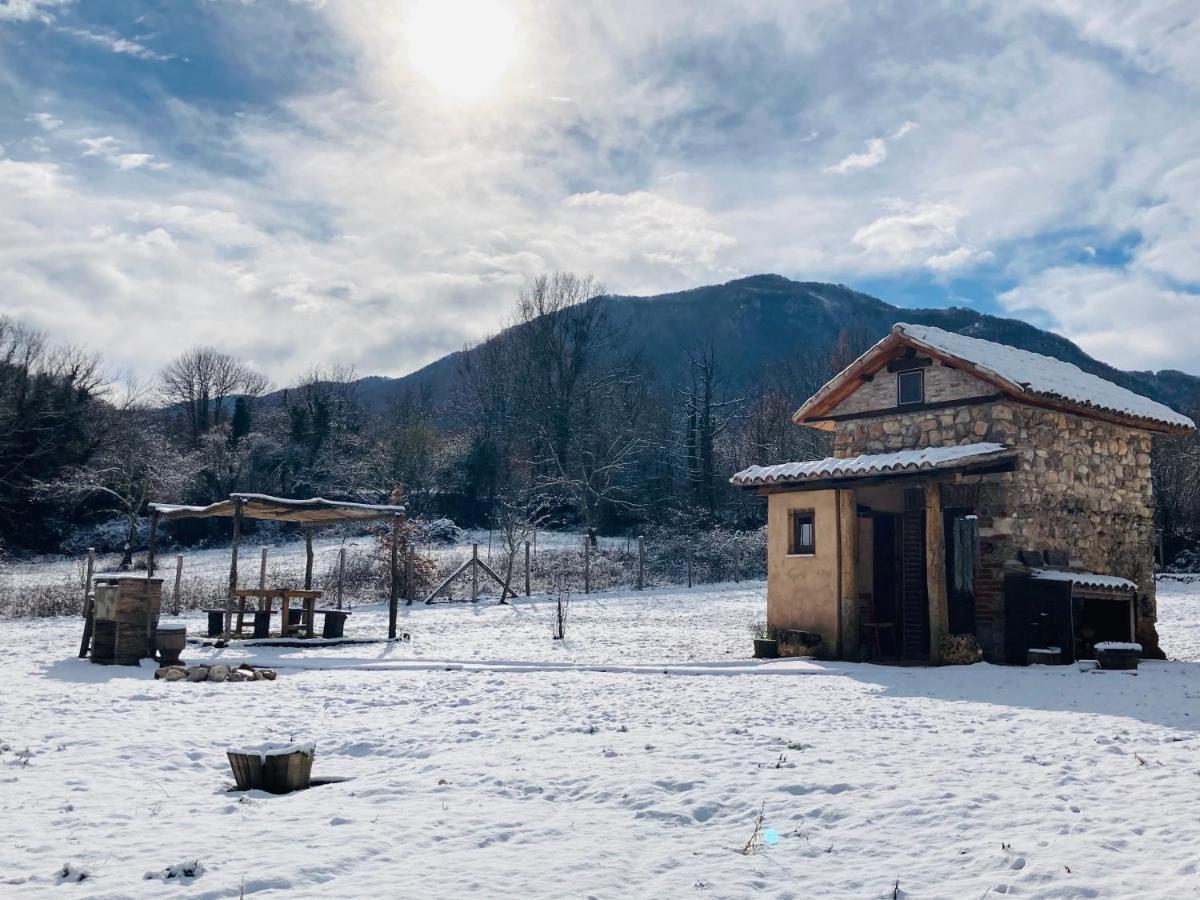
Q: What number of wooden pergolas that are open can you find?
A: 1